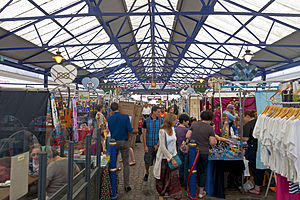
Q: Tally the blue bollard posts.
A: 2